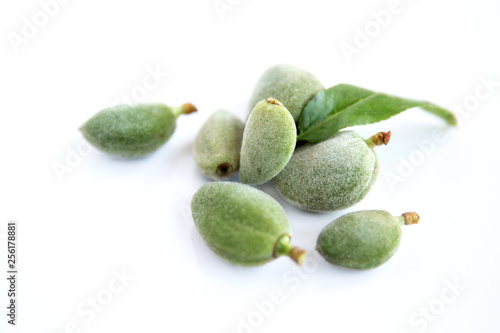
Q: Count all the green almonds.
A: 7